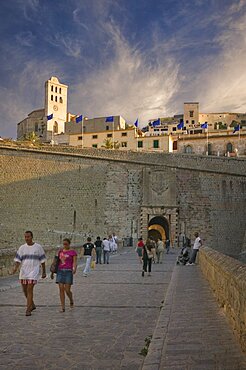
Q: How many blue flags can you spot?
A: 8